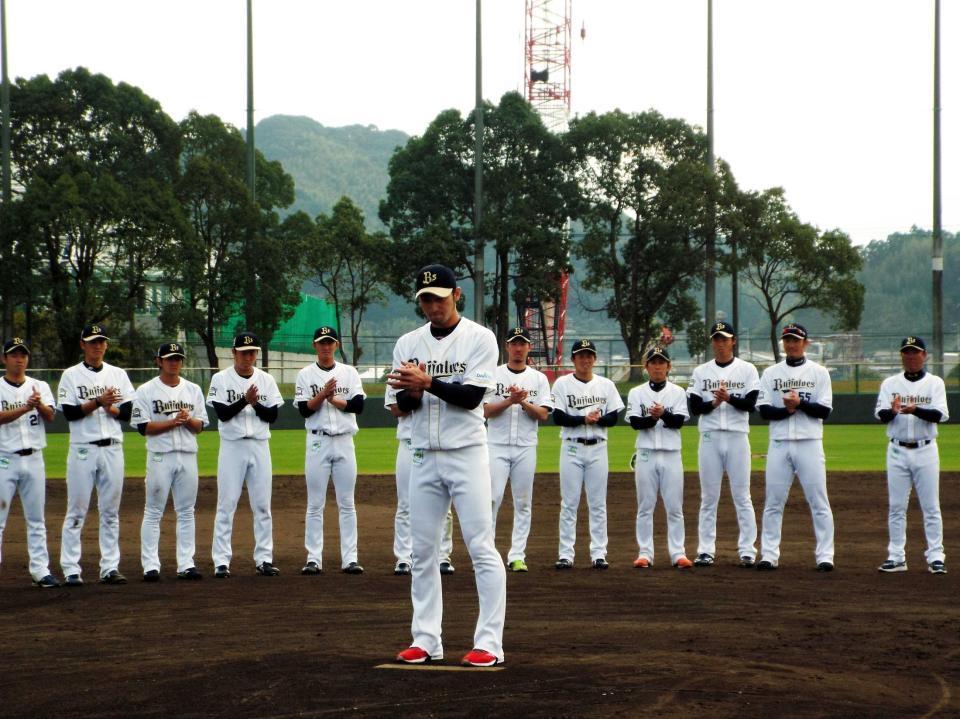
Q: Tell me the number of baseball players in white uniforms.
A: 13